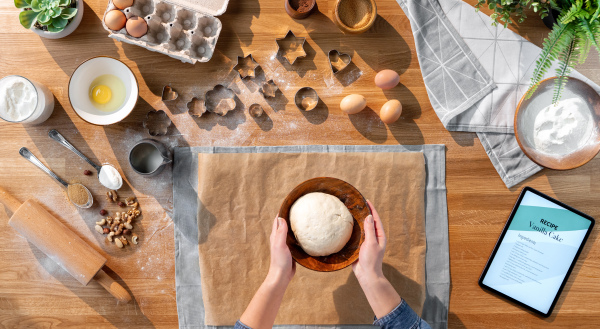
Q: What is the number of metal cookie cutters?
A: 10